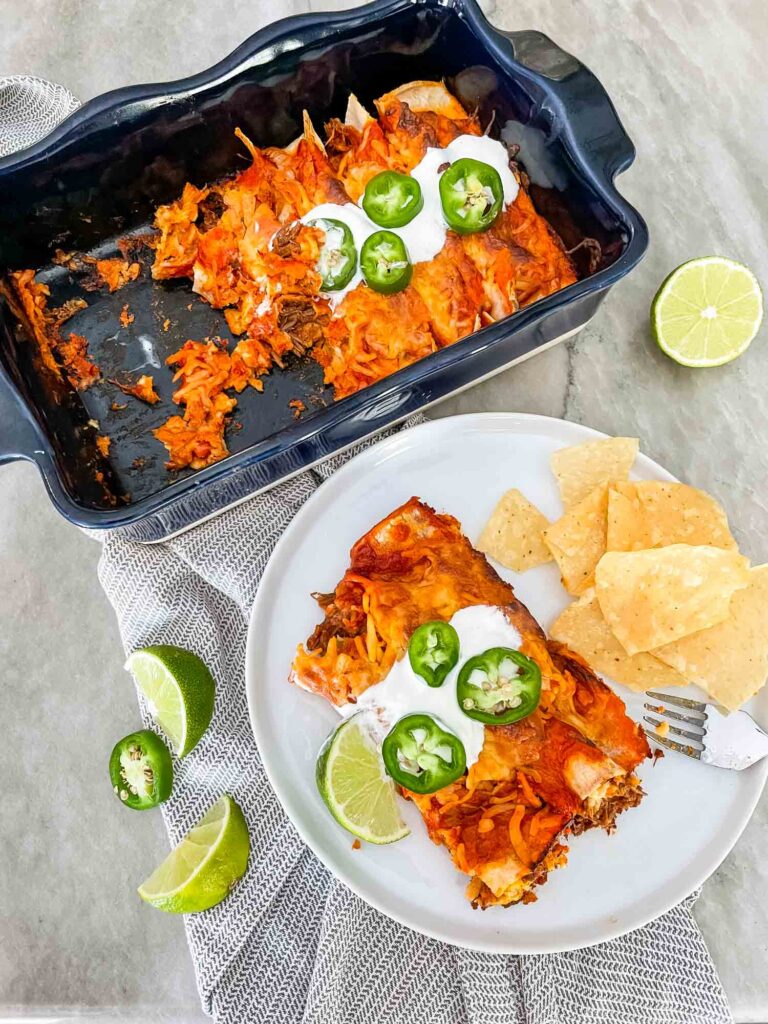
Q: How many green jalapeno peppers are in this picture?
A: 8